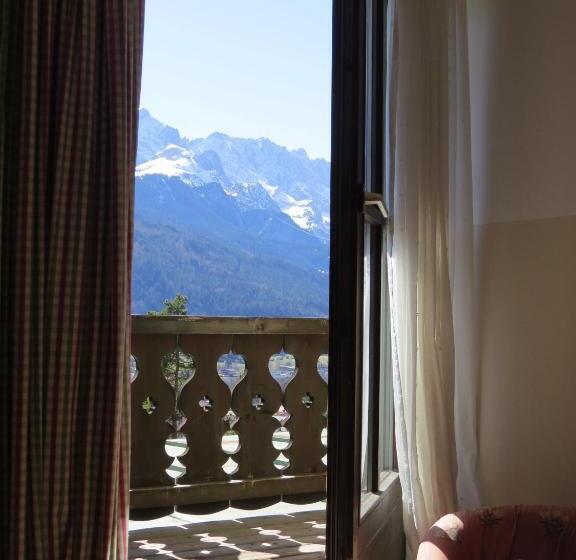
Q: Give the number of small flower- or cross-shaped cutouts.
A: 4